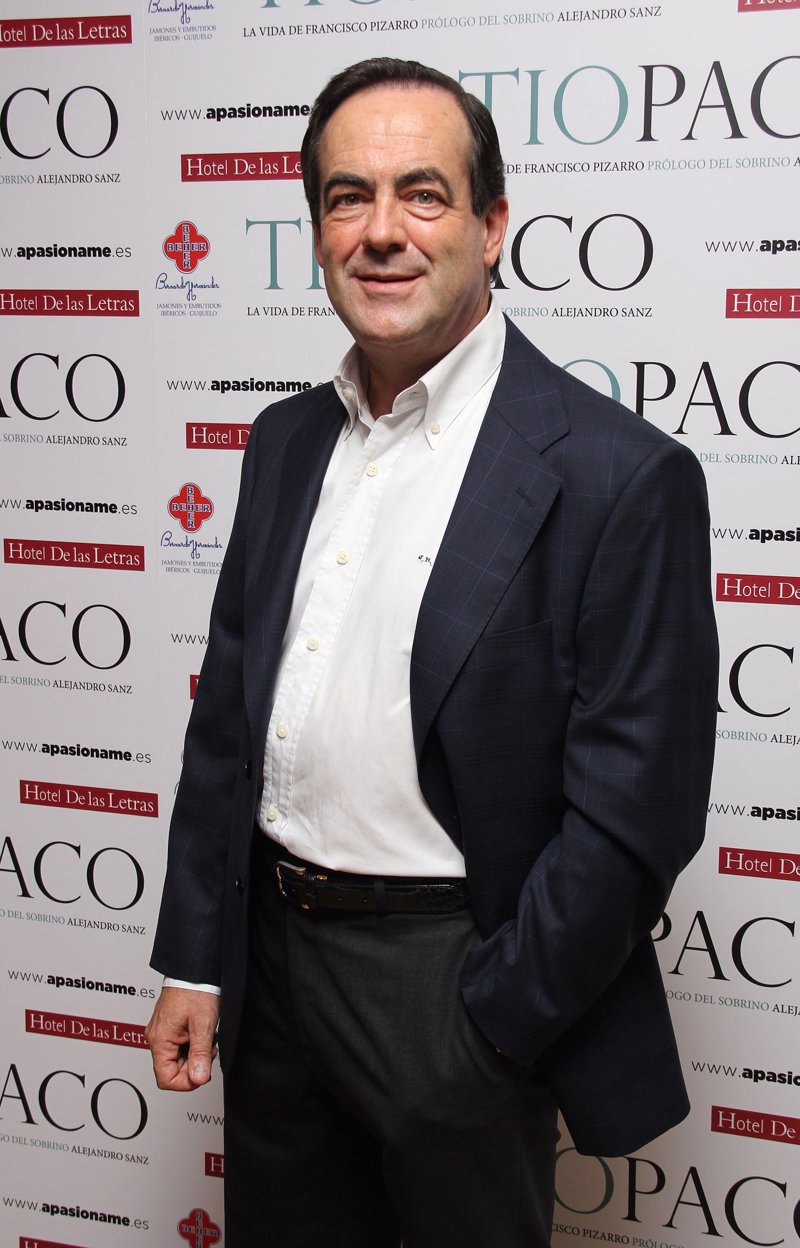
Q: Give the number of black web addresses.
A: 13